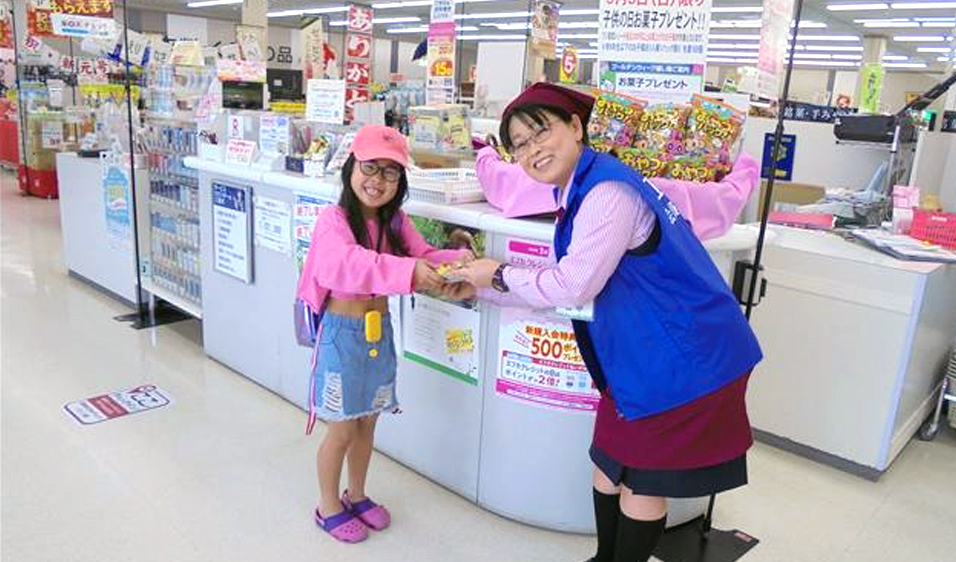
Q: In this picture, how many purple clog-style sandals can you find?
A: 2